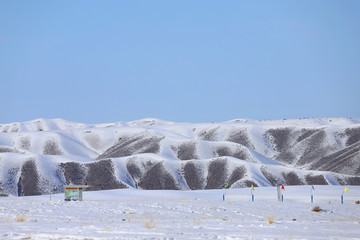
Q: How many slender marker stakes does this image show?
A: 5